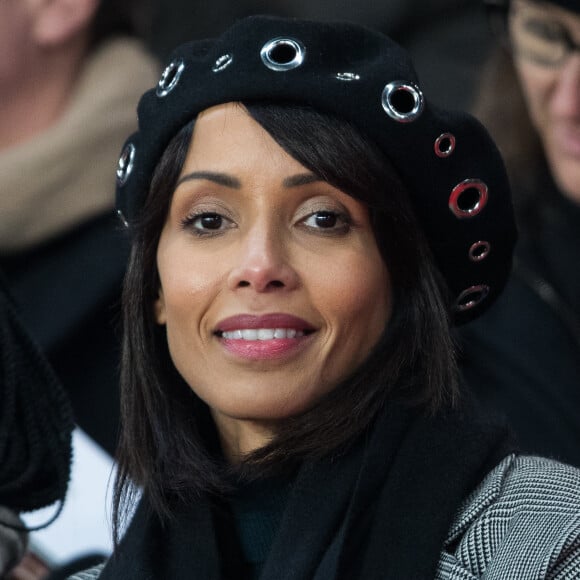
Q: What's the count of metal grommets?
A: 11